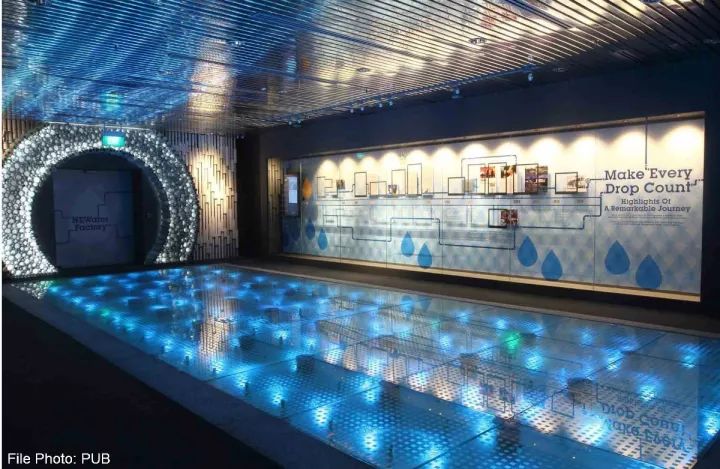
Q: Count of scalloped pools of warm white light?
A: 12